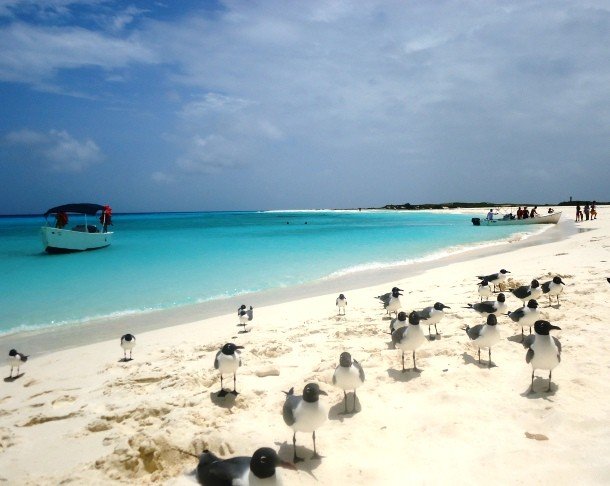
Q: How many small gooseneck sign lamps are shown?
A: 0